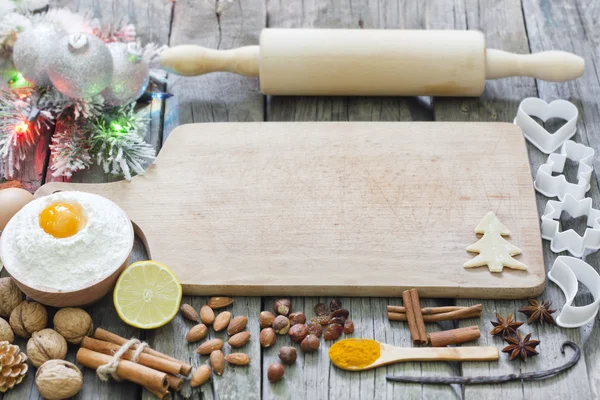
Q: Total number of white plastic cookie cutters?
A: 4